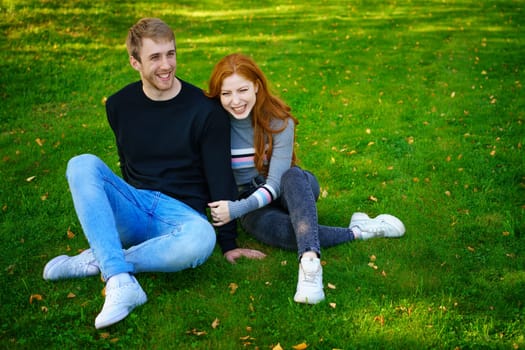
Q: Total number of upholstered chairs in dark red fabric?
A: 0